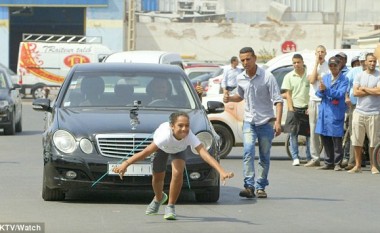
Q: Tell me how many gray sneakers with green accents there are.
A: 2